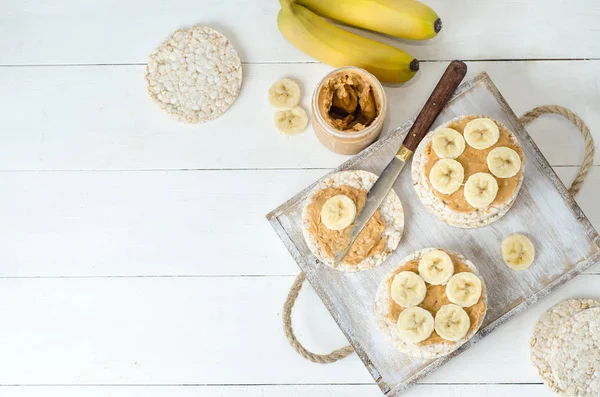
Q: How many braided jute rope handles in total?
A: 2